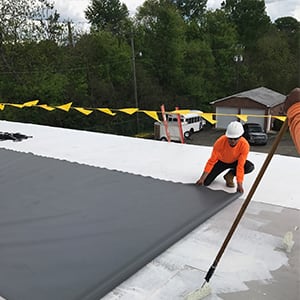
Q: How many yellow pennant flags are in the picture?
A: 13